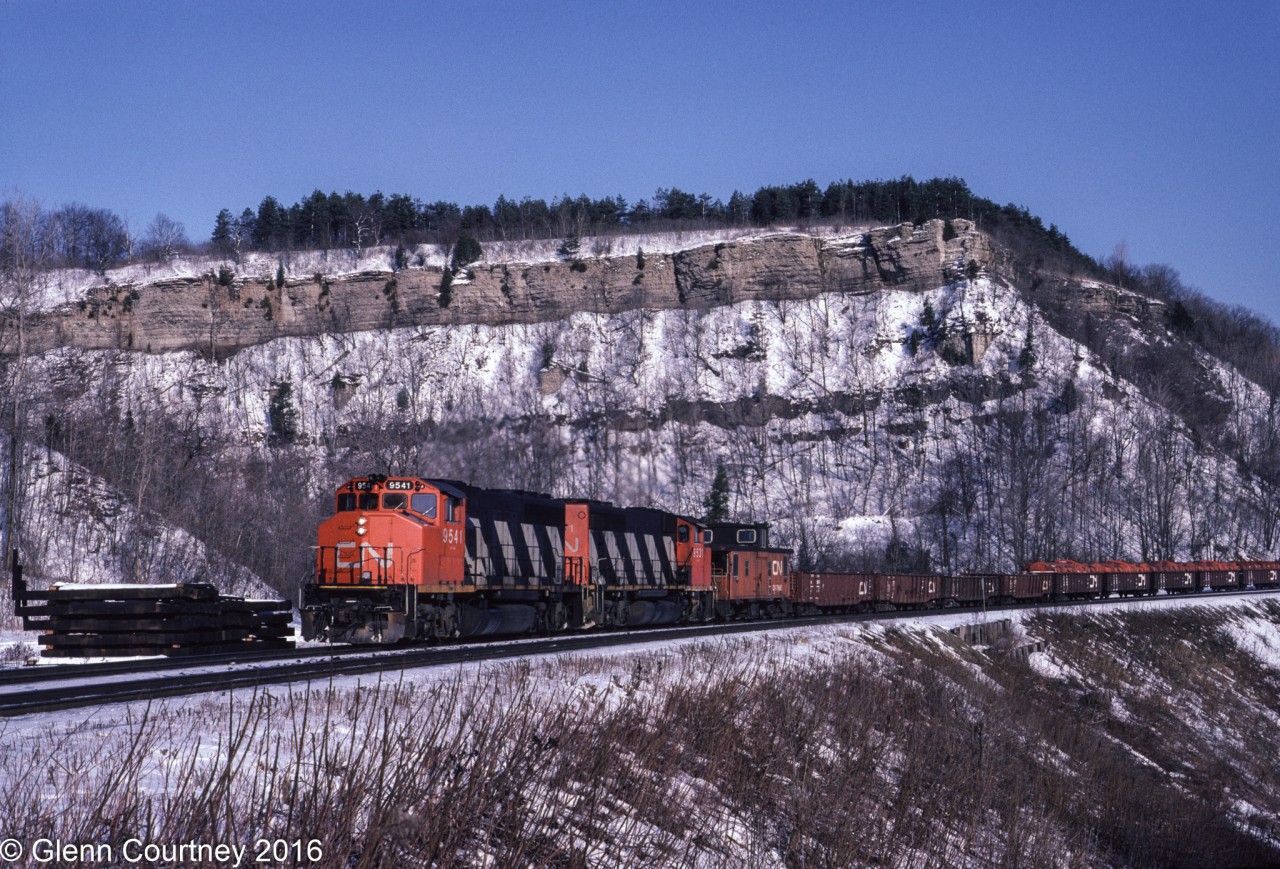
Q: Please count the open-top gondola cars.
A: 9